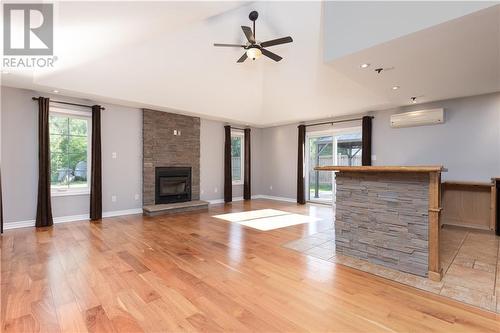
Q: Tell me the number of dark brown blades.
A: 5